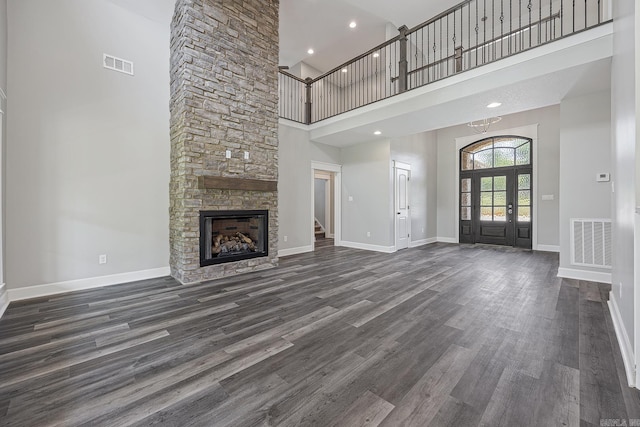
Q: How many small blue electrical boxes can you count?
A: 0